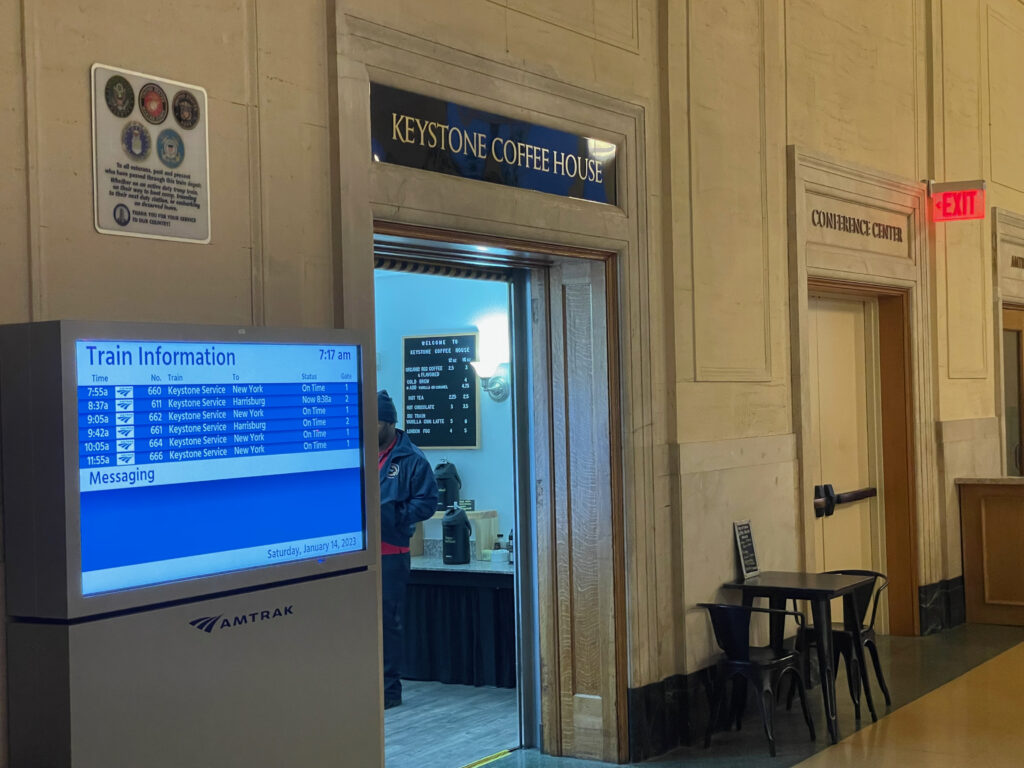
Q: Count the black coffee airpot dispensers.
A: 2